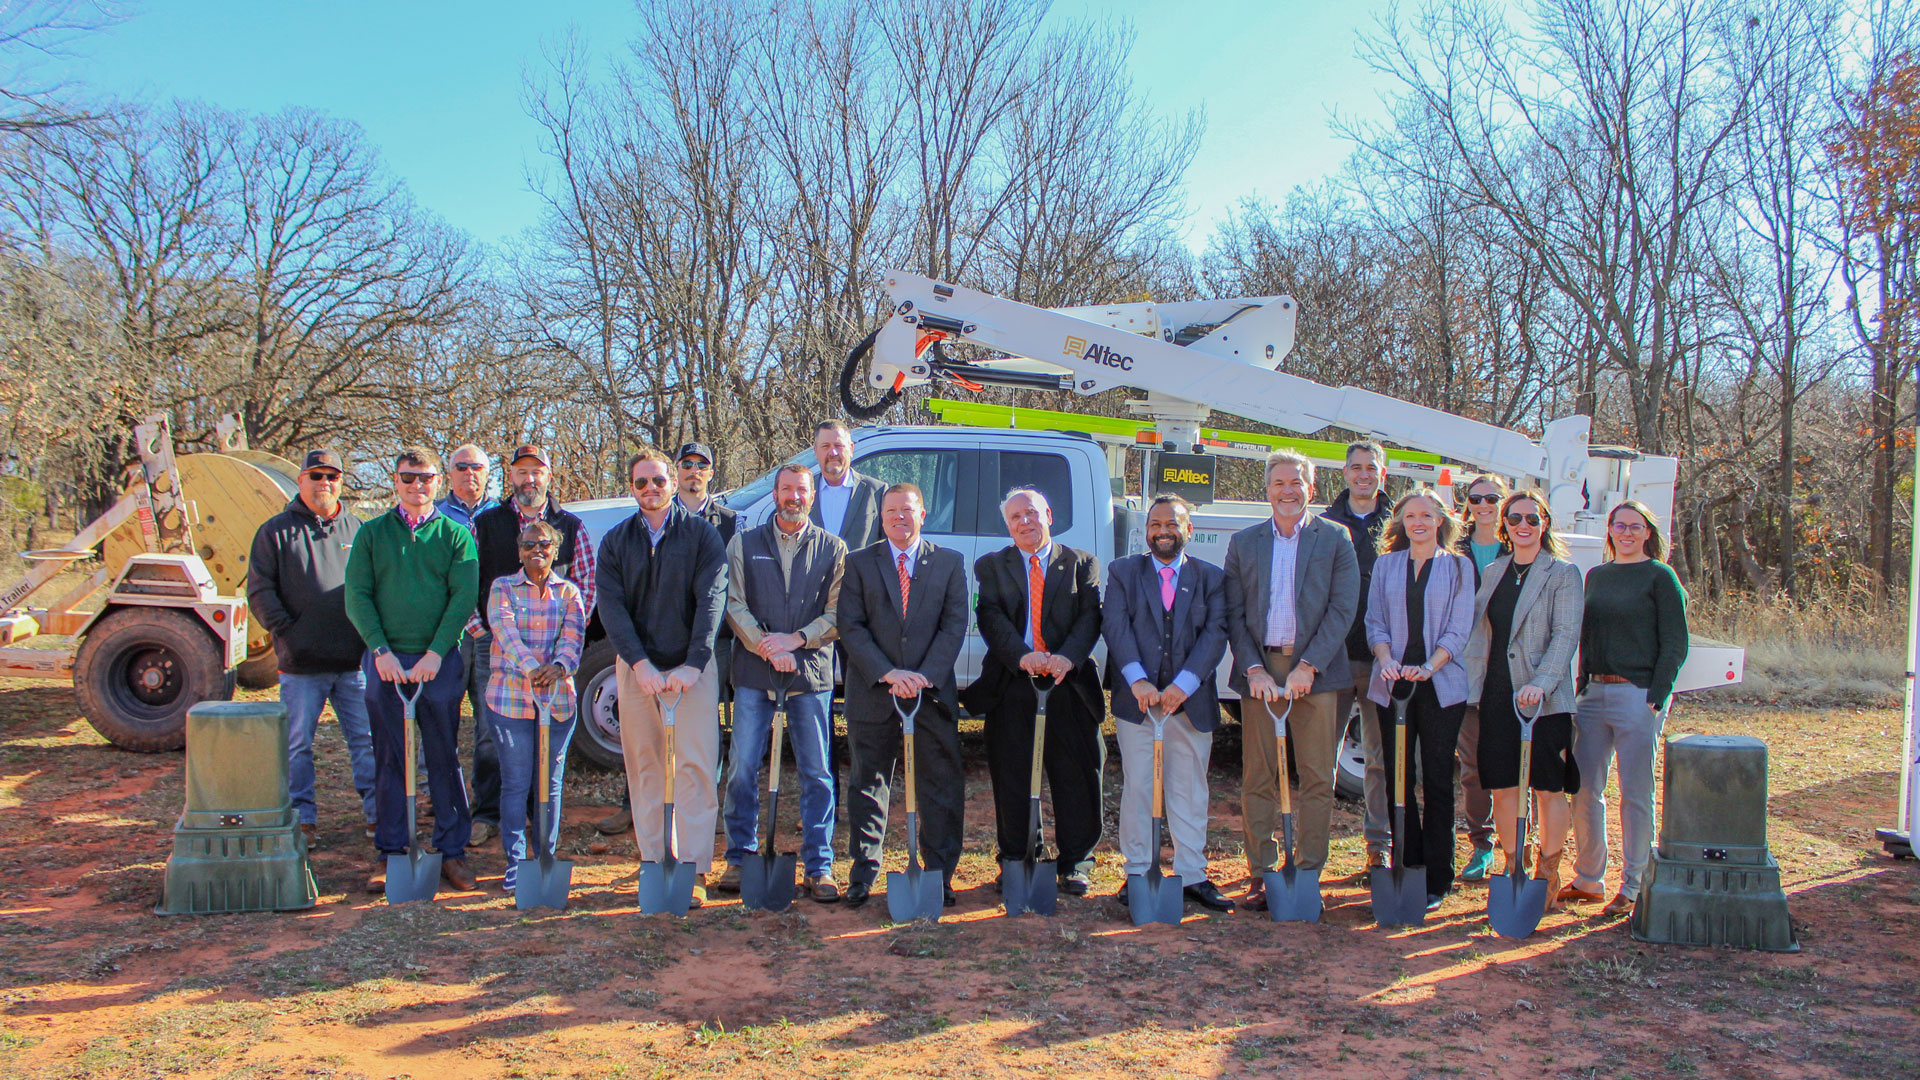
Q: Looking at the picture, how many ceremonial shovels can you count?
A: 10